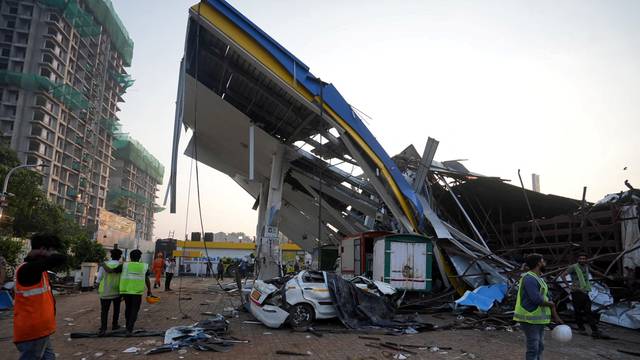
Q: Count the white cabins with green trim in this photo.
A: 1